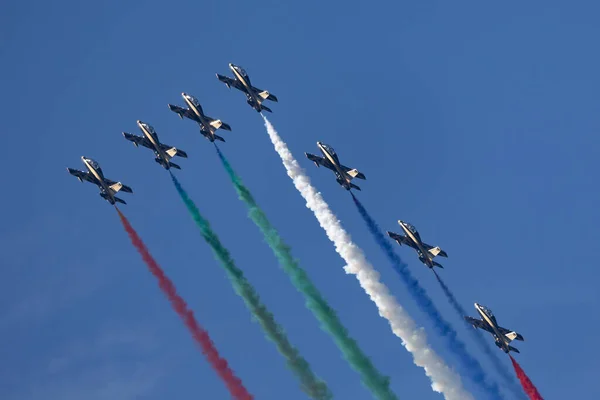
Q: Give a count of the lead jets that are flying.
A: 1